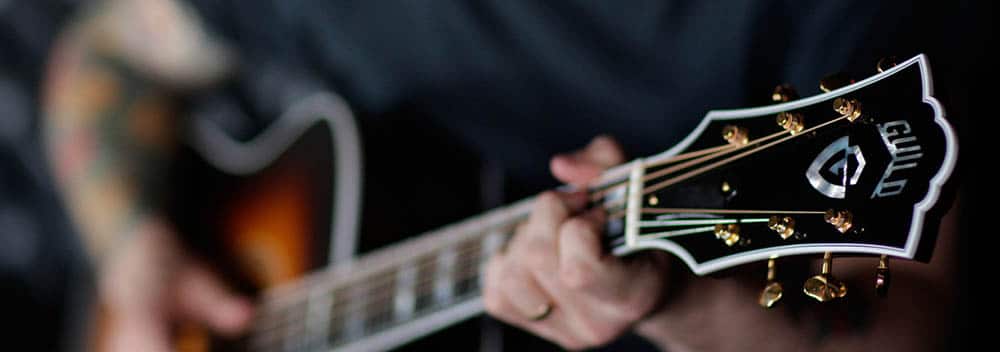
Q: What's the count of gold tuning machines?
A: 6